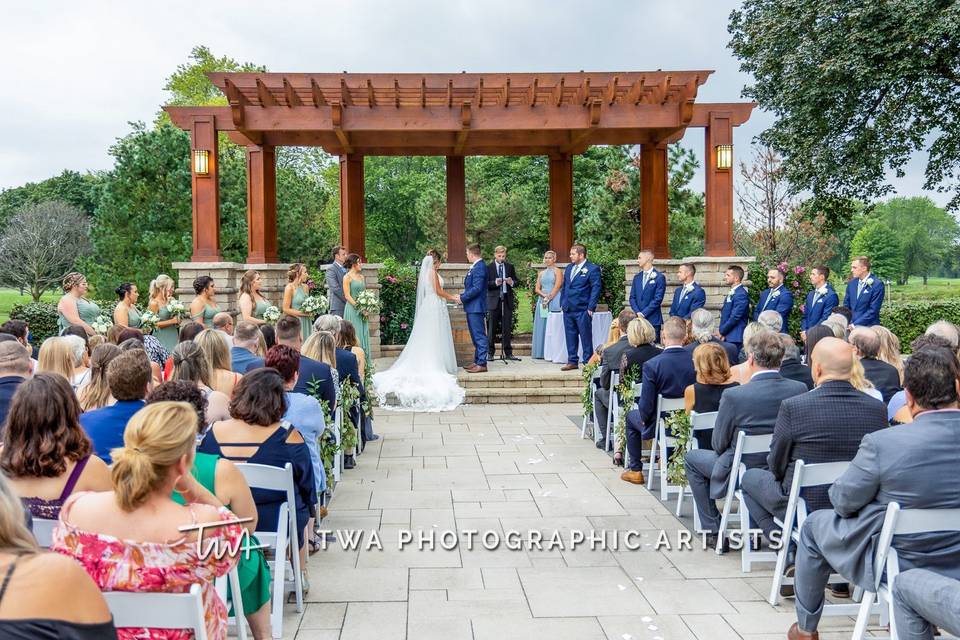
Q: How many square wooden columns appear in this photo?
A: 7